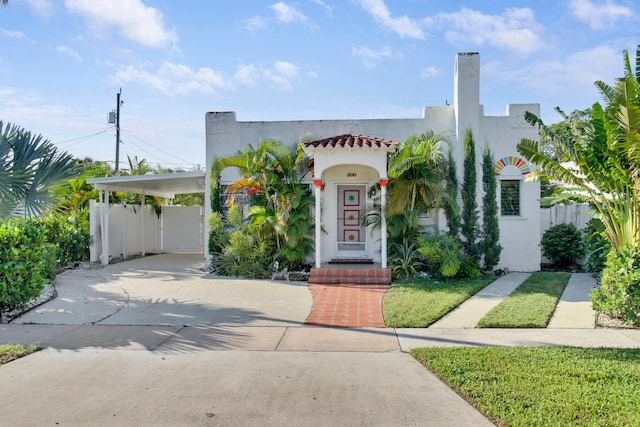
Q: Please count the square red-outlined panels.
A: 3